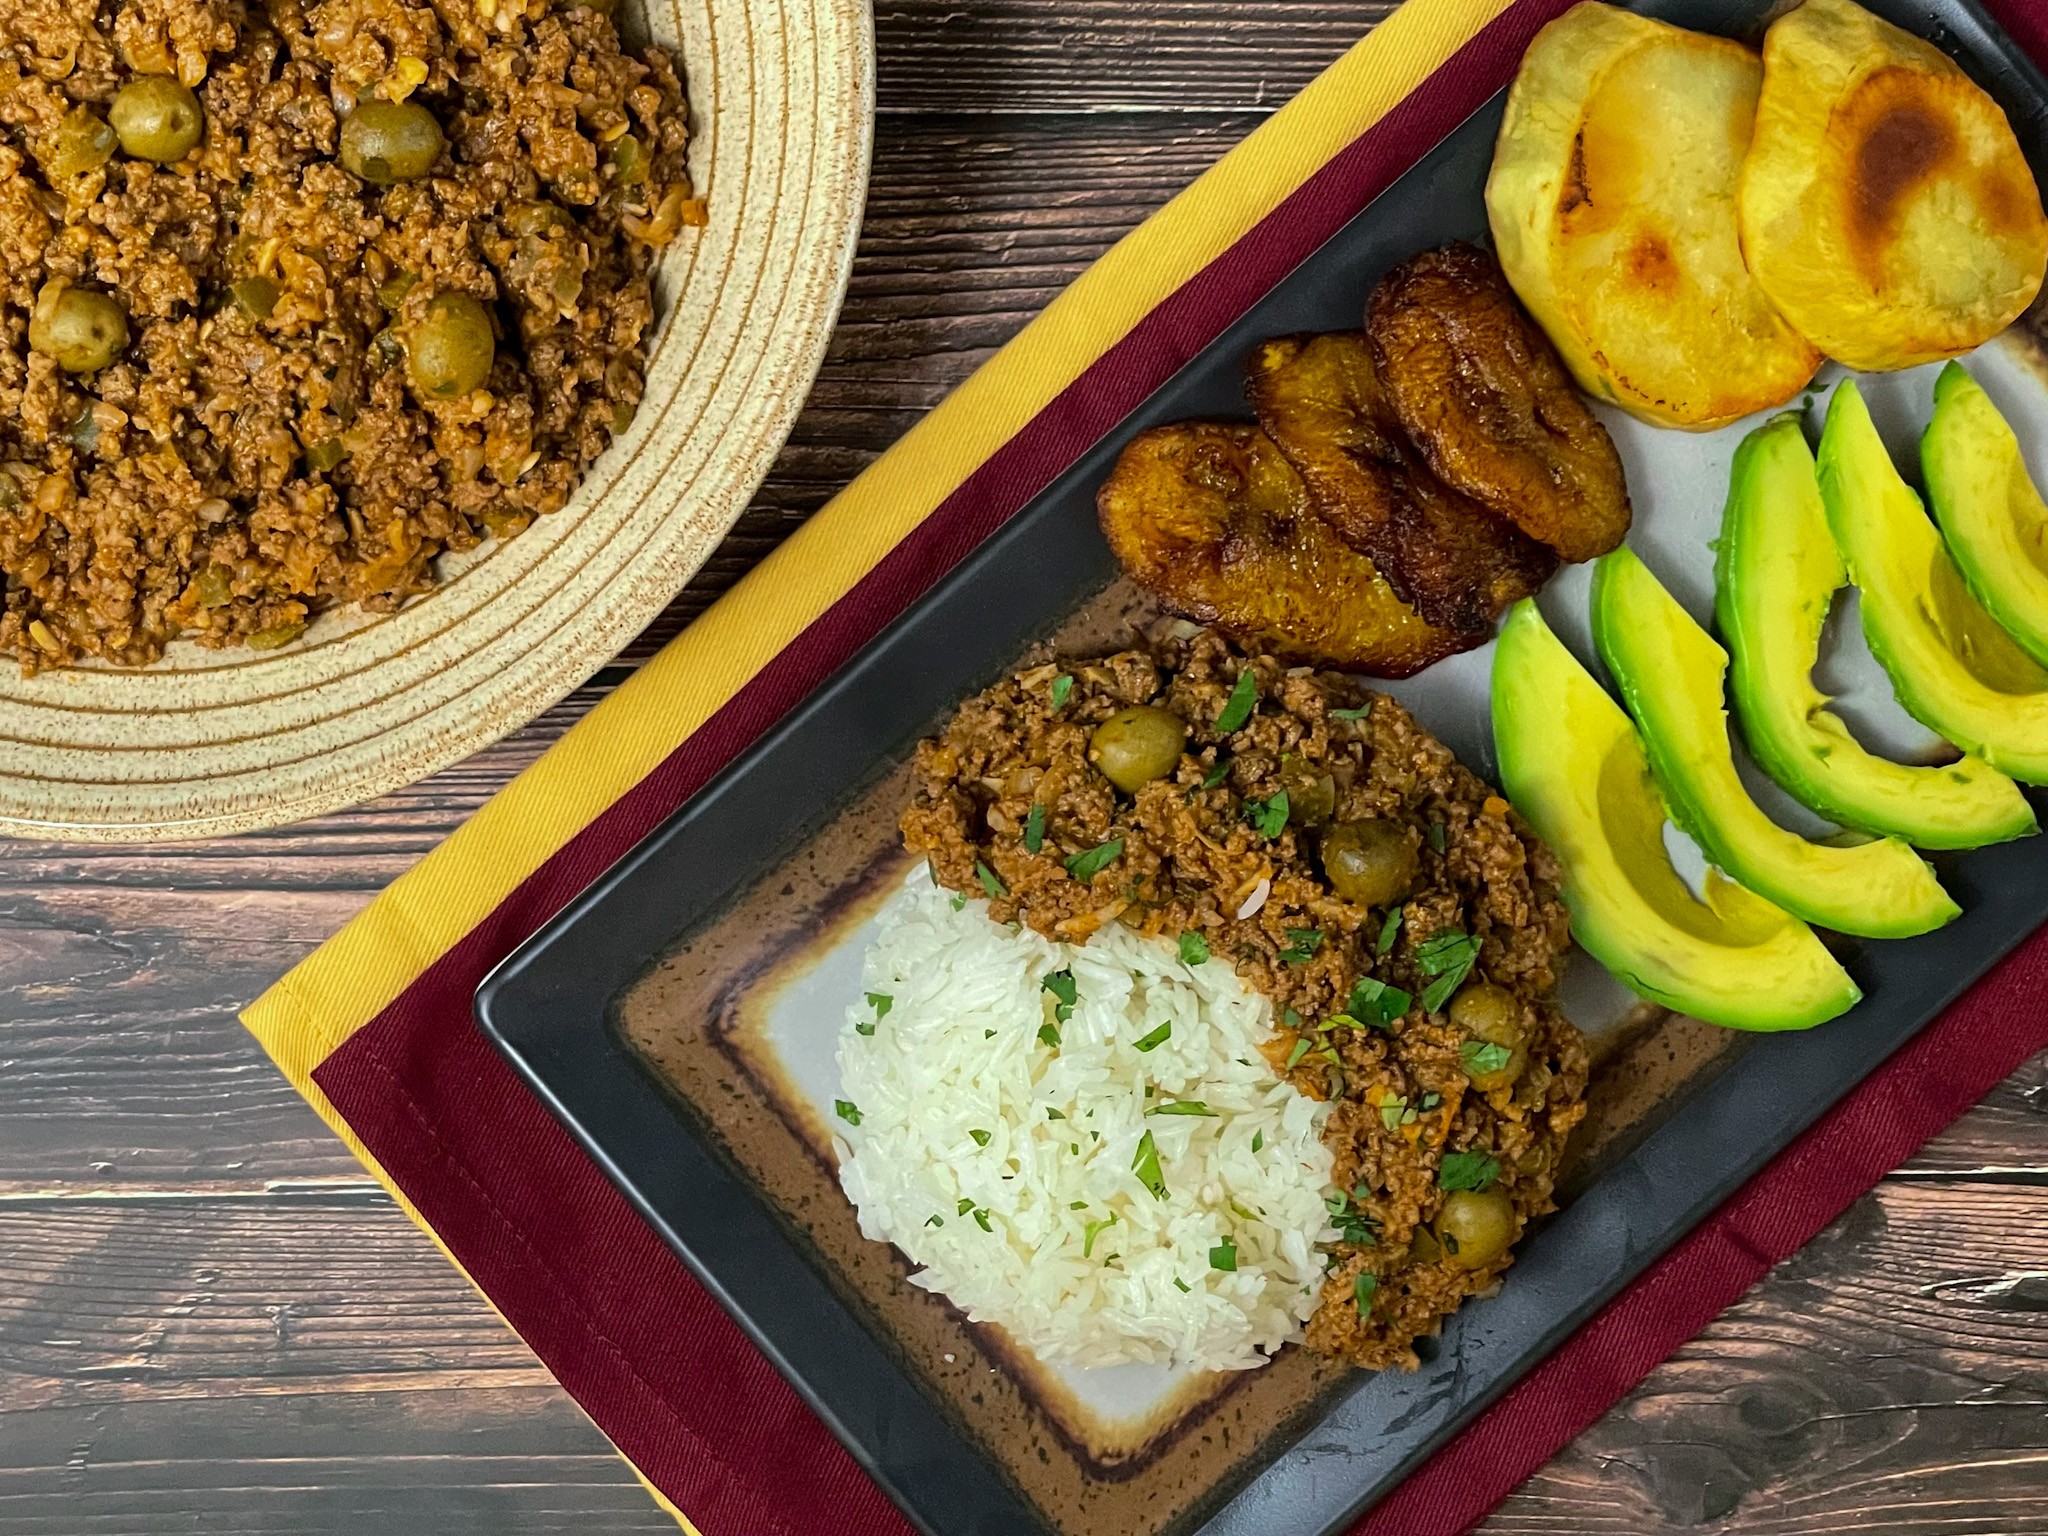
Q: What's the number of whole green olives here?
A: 8